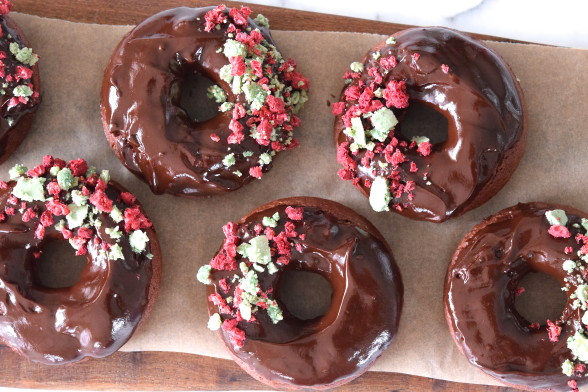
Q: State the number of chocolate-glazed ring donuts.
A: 6